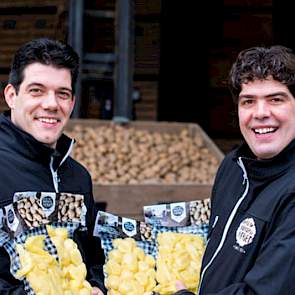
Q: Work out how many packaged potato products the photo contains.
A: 4